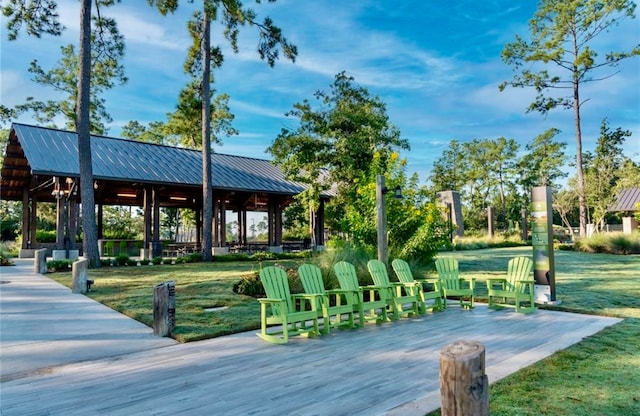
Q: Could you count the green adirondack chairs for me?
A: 7